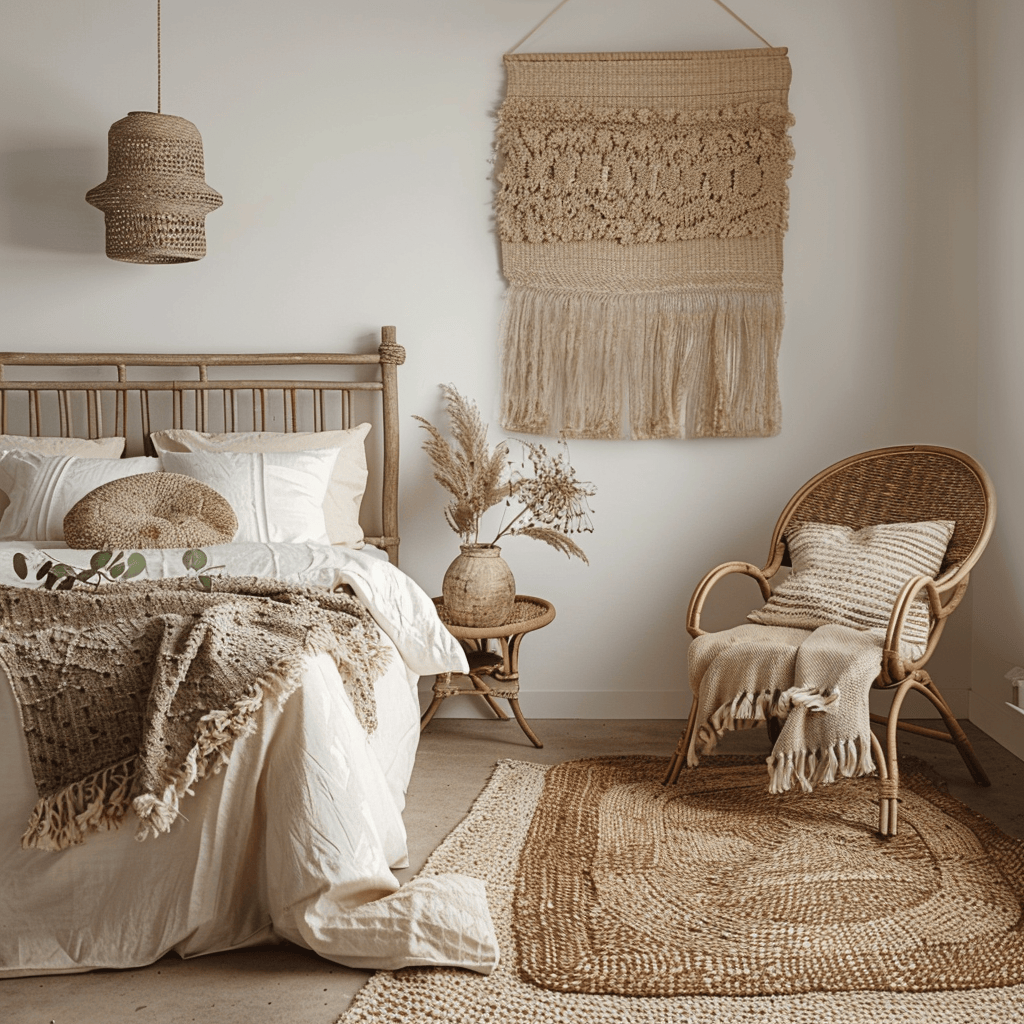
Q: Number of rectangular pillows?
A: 5